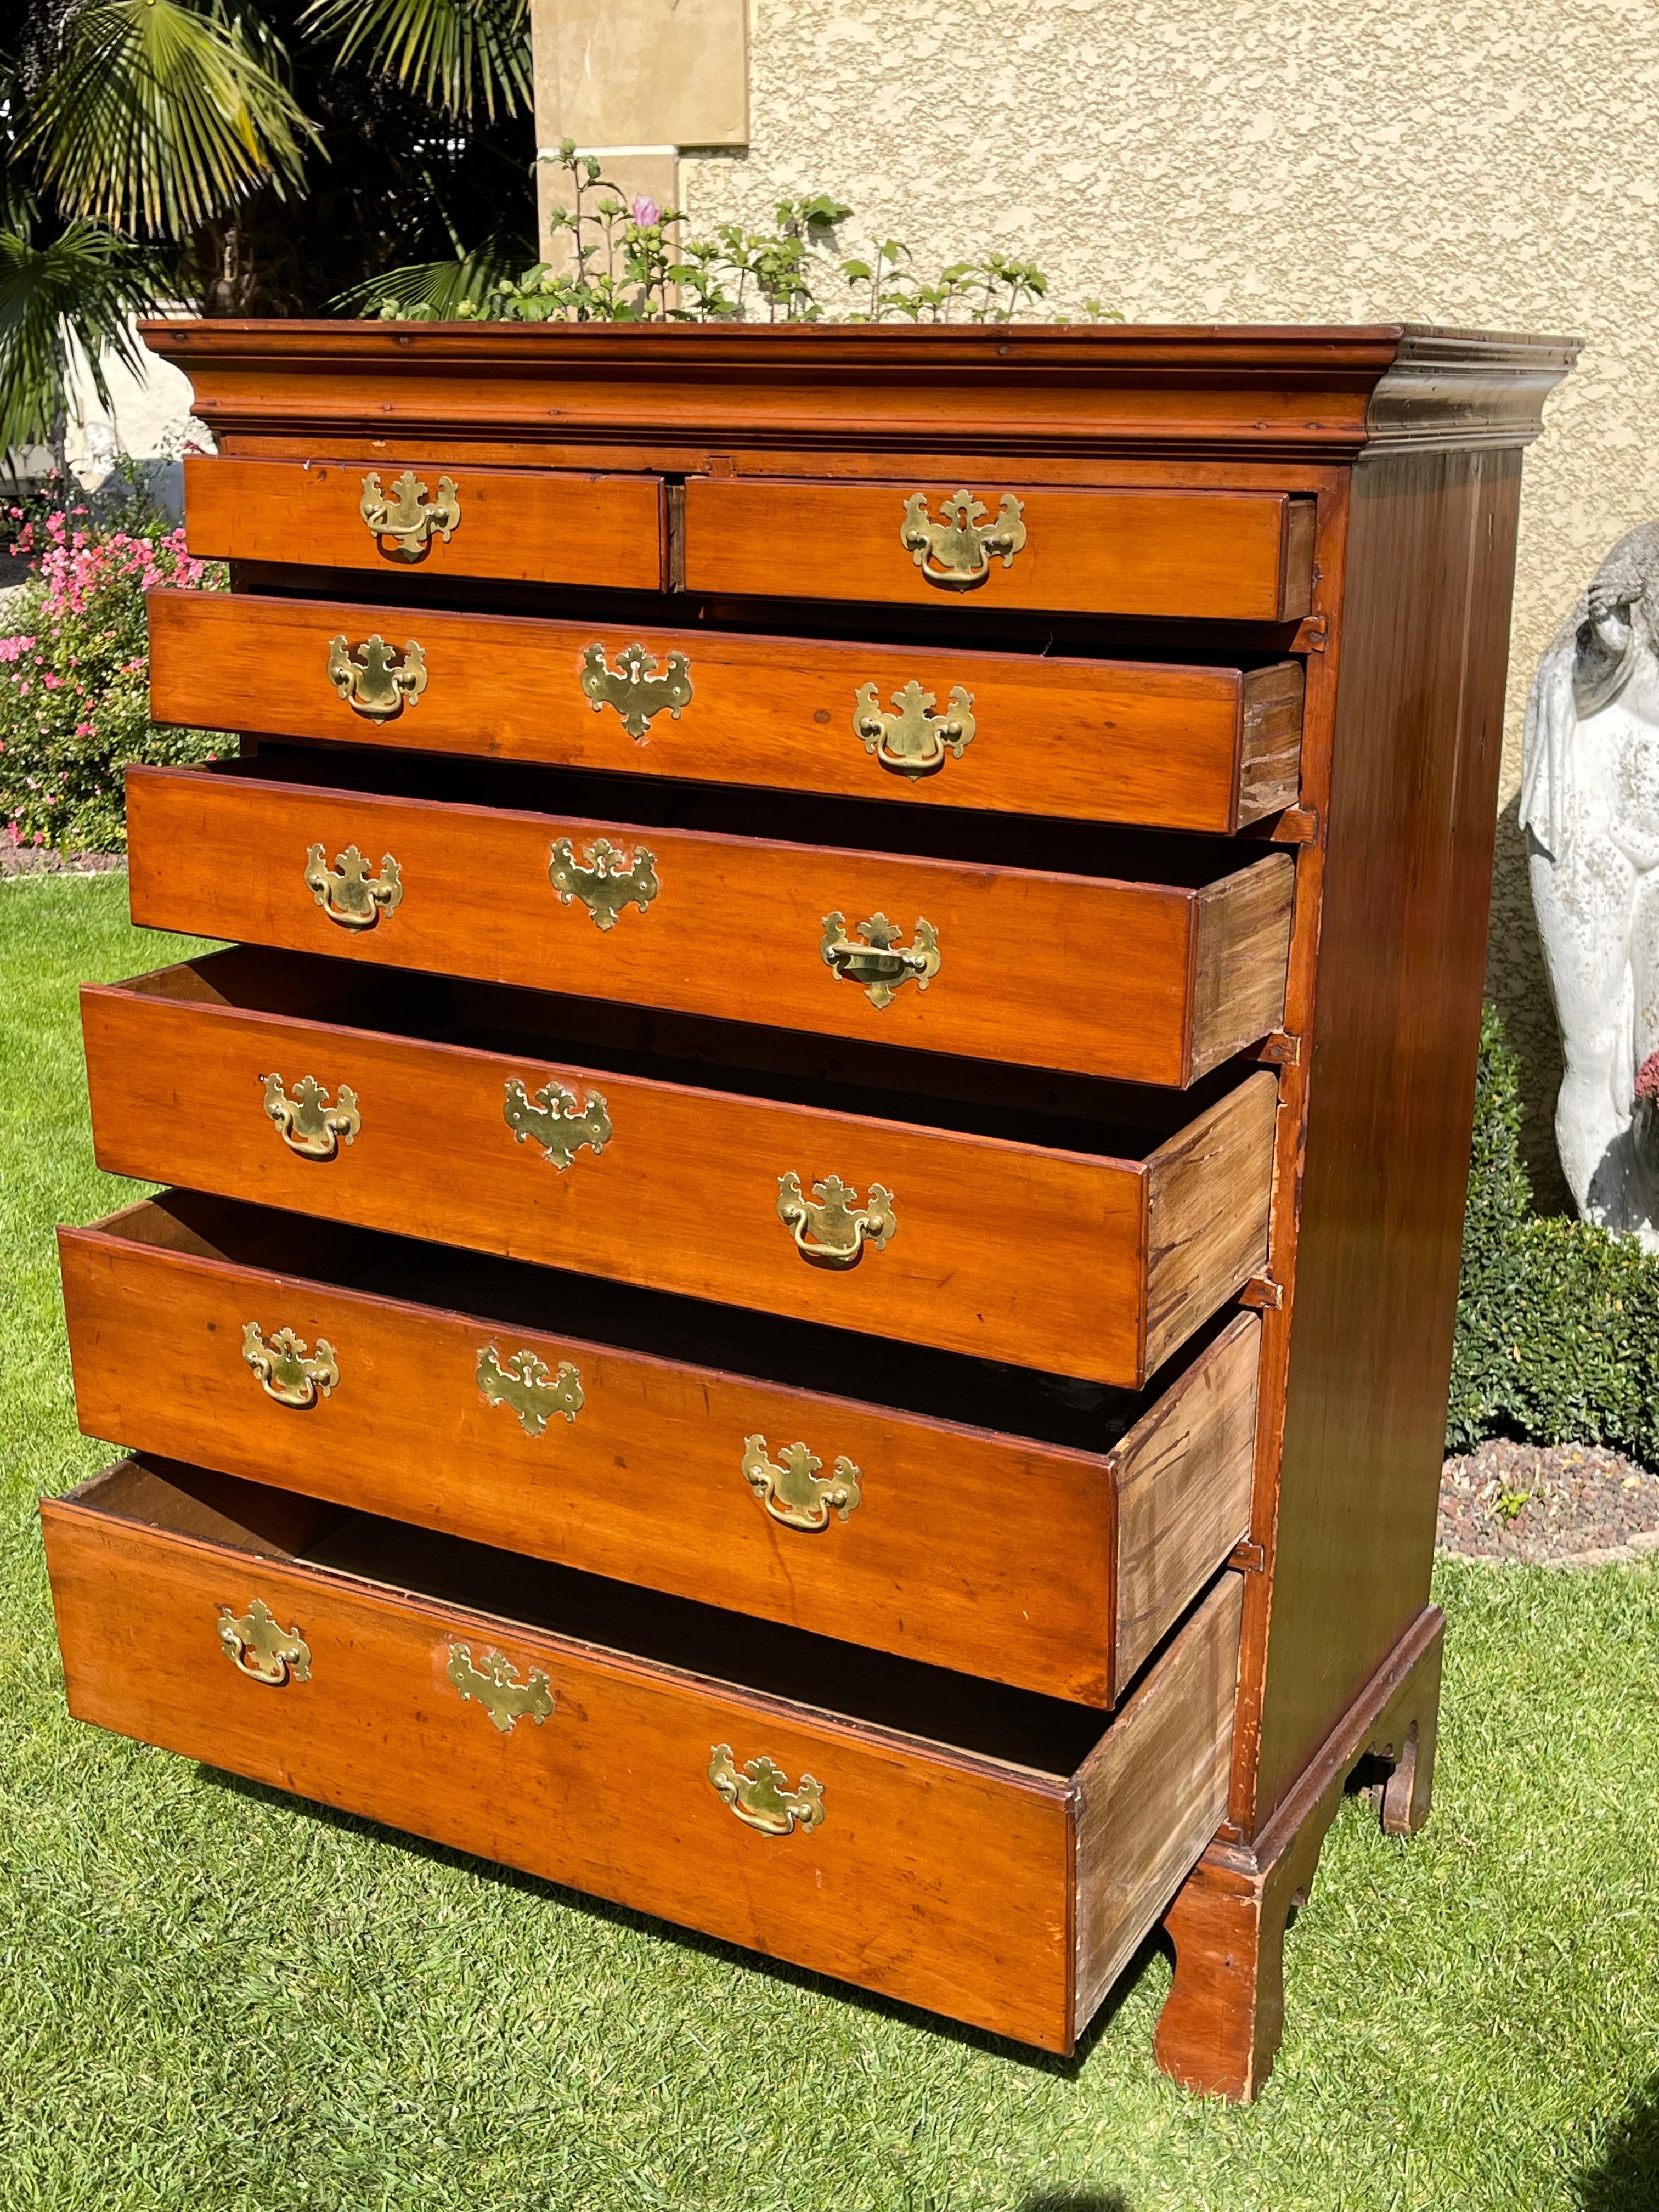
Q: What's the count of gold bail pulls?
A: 12